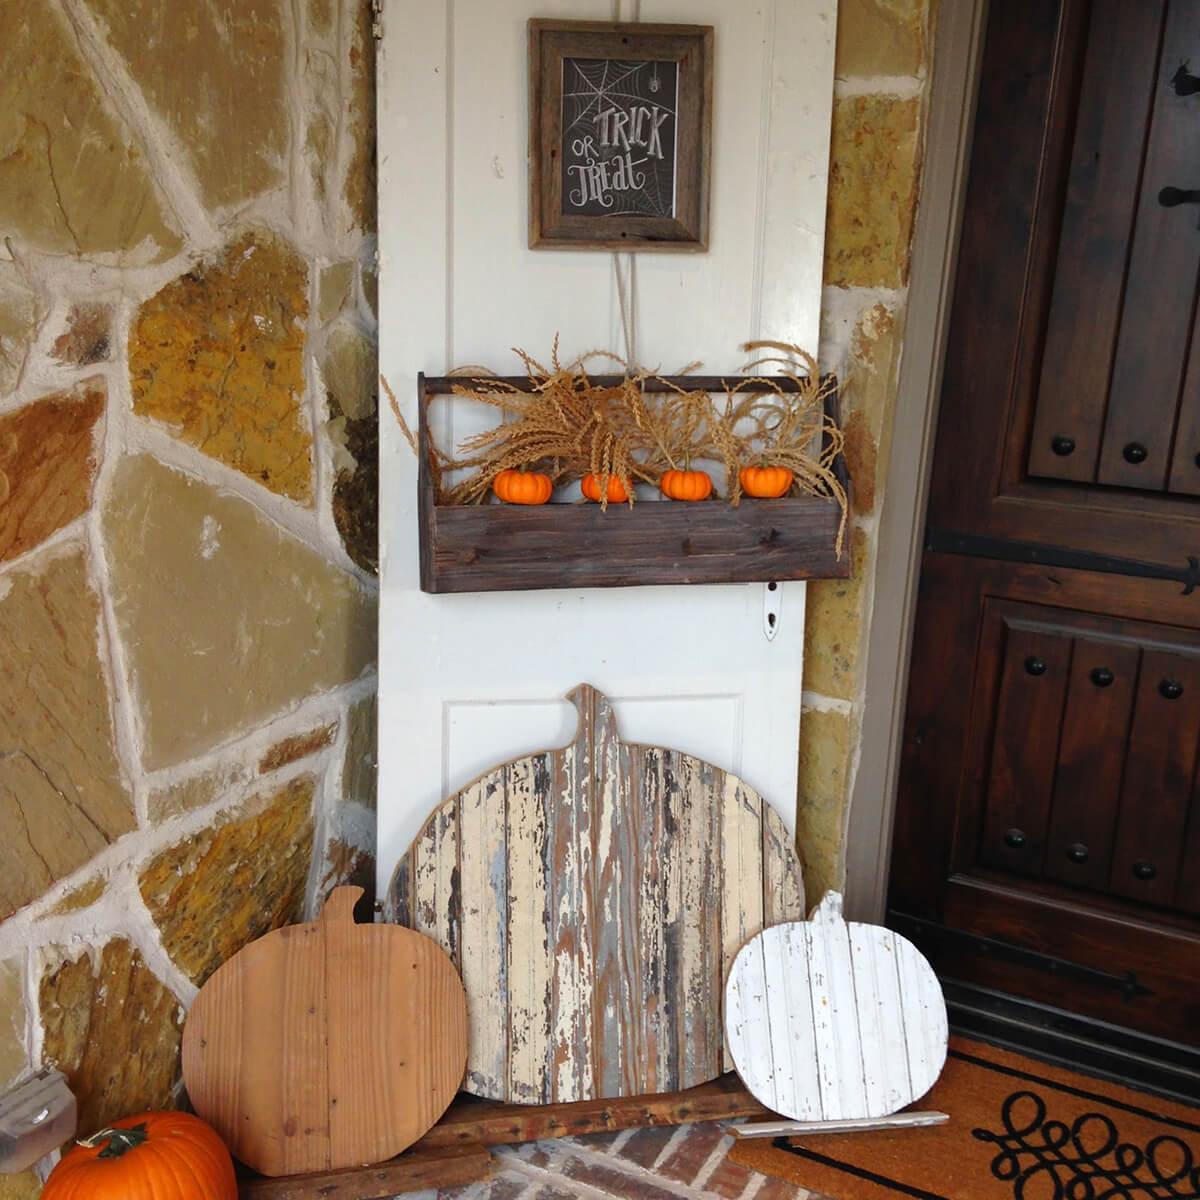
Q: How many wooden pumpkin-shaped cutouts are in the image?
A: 3